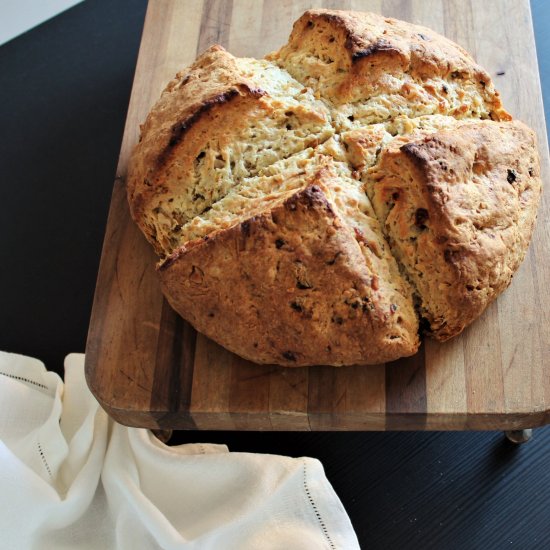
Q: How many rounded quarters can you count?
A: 4